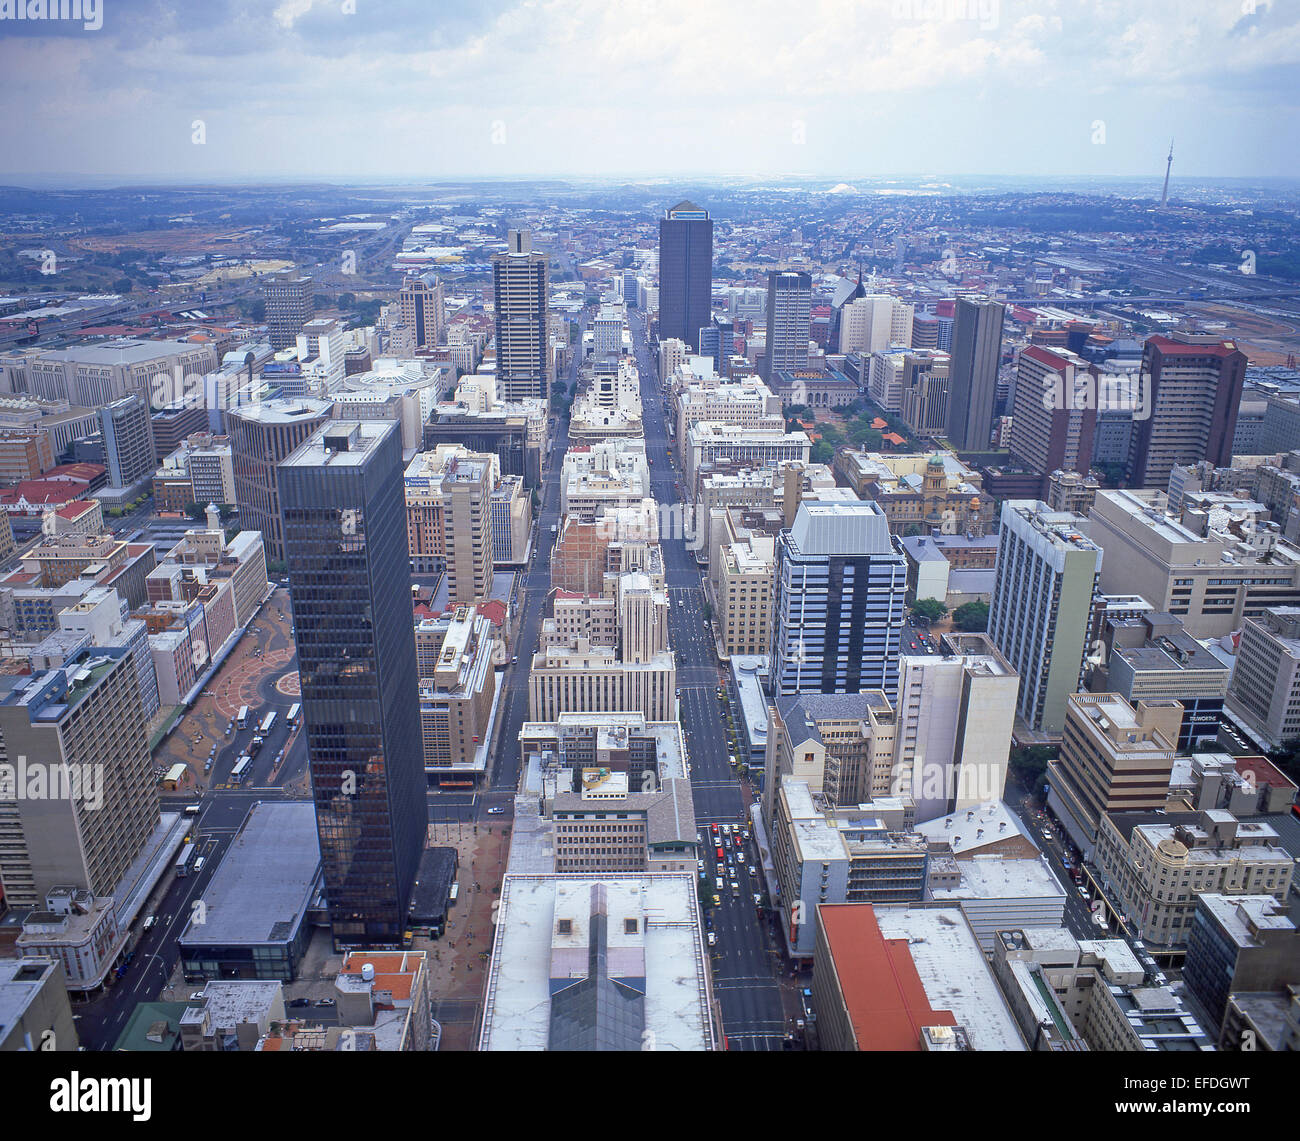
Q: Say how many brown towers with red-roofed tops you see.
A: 2